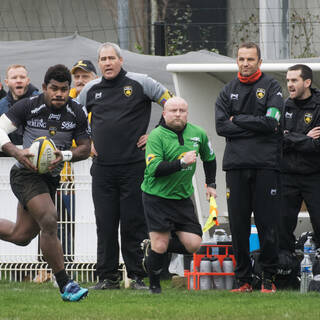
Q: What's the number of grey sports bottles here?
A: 4